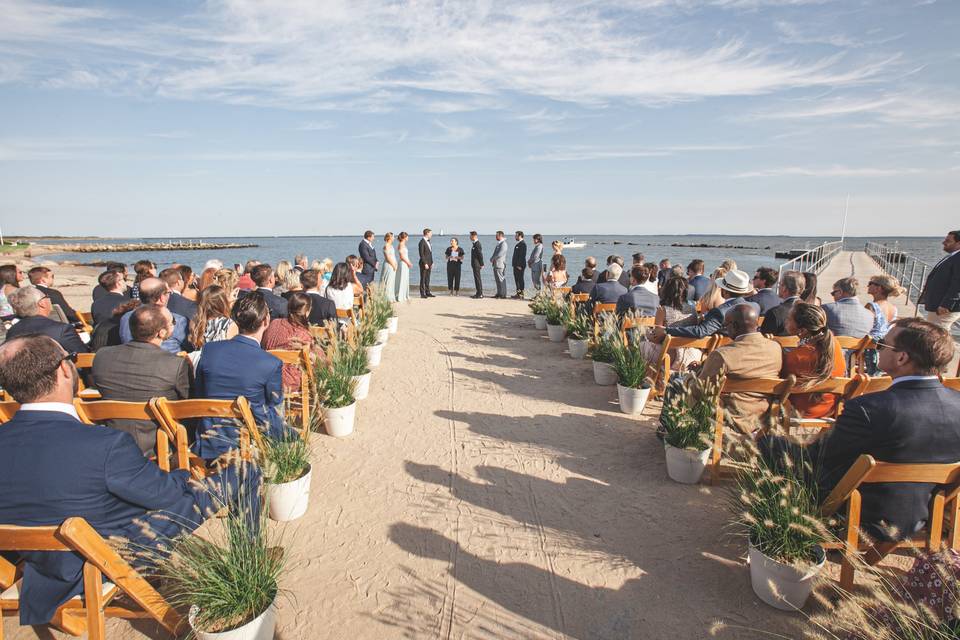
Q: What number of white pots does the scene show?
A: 14